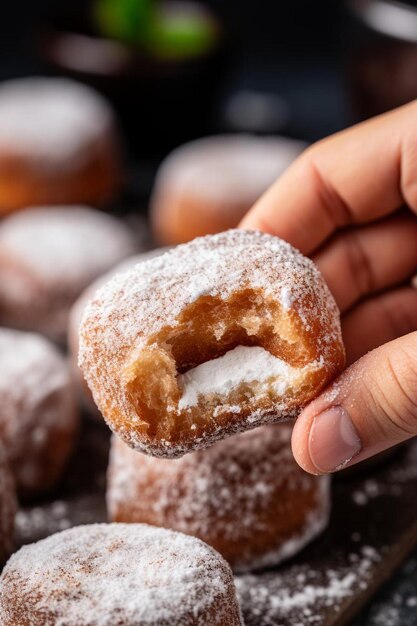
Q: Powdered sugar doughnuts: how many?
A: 9